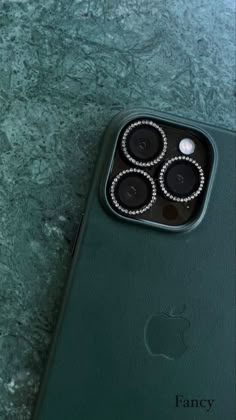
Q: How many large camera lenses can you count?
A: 3